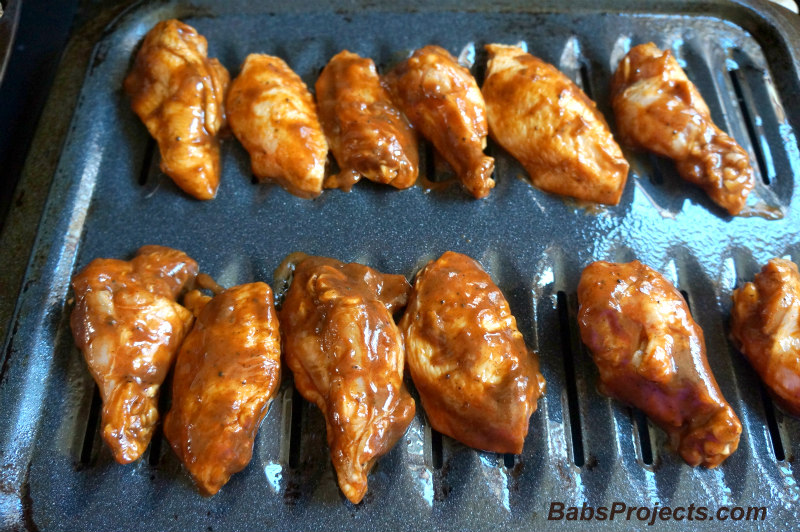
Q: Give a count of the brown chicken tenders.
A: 12